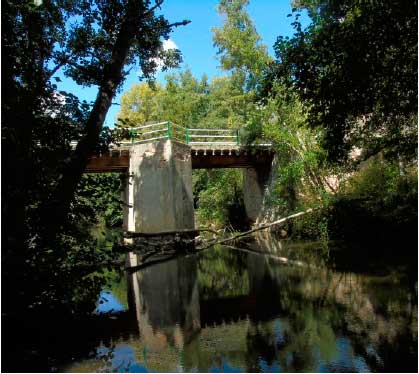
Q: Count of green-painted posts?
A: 4